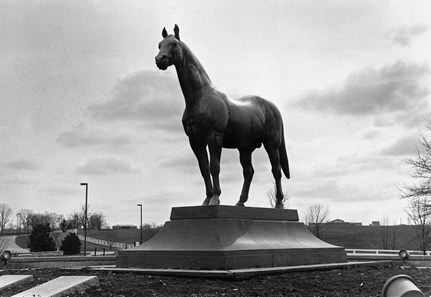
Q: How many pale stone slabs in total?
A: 2